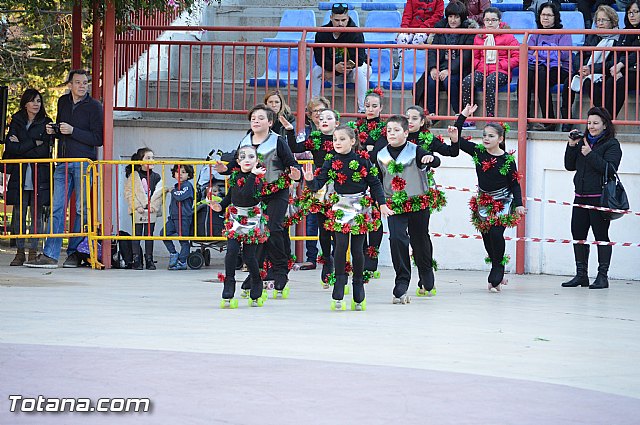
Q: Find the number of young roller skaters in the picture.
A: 8